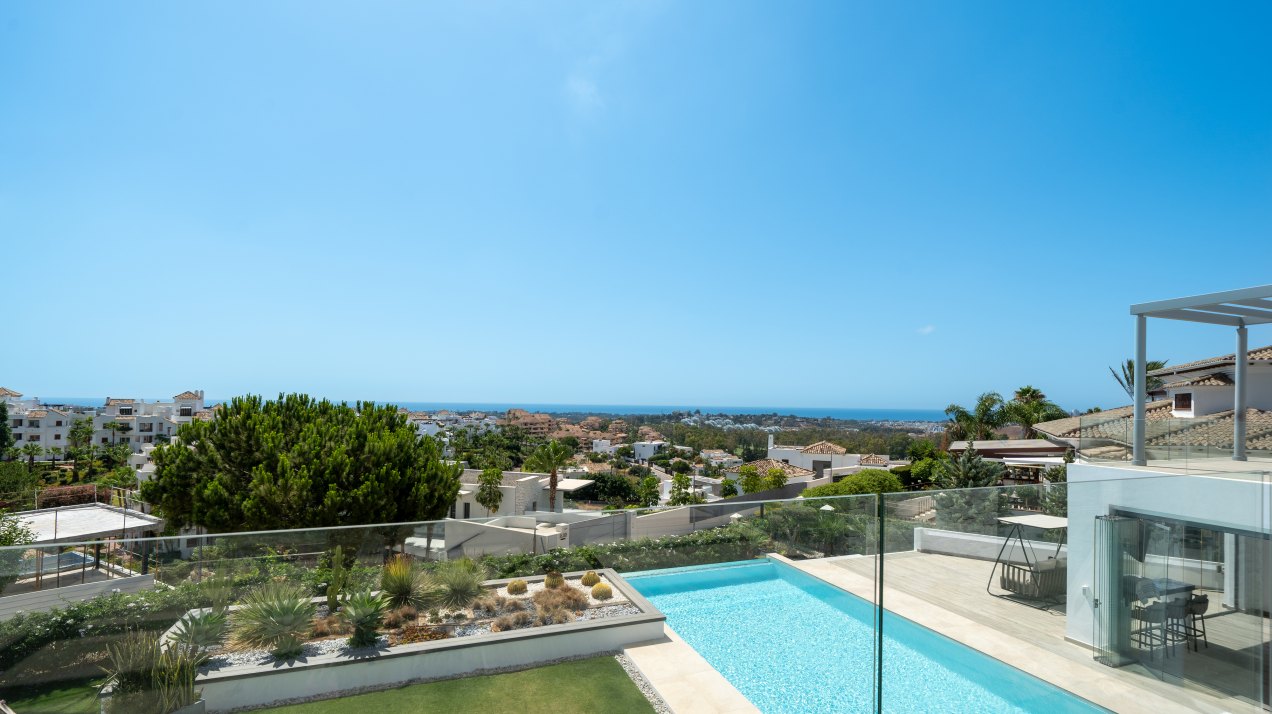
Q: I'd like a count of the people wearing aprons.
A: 0